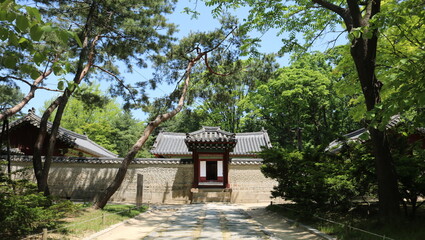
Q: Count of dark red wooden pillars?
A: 2